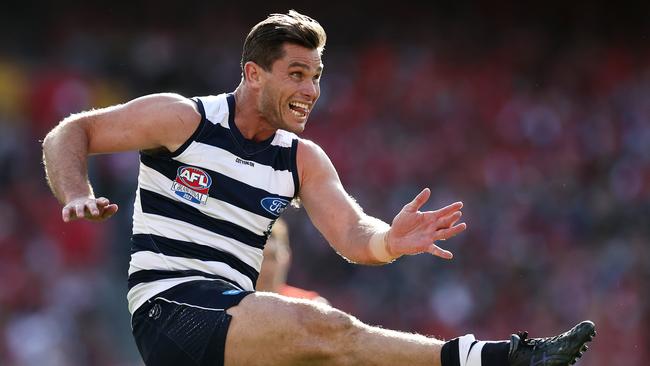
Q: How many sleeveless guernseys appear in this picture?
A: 1